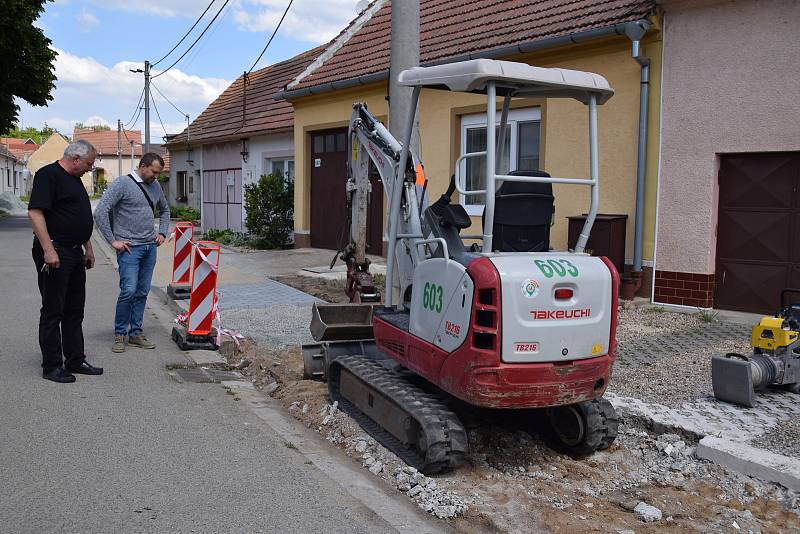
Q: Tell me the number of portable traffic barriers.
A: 2